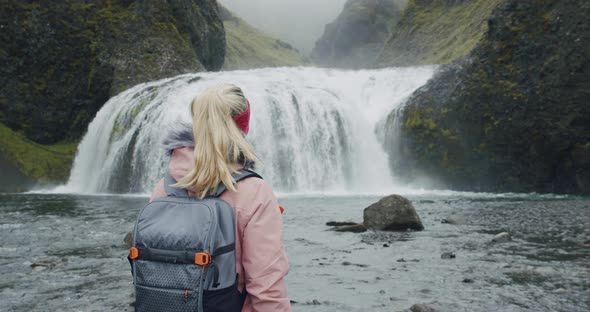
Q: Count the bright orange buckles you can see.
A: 2